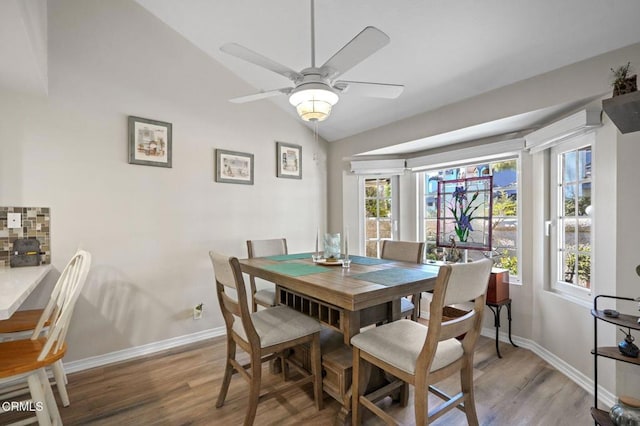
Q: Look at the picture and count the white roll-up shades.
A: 3